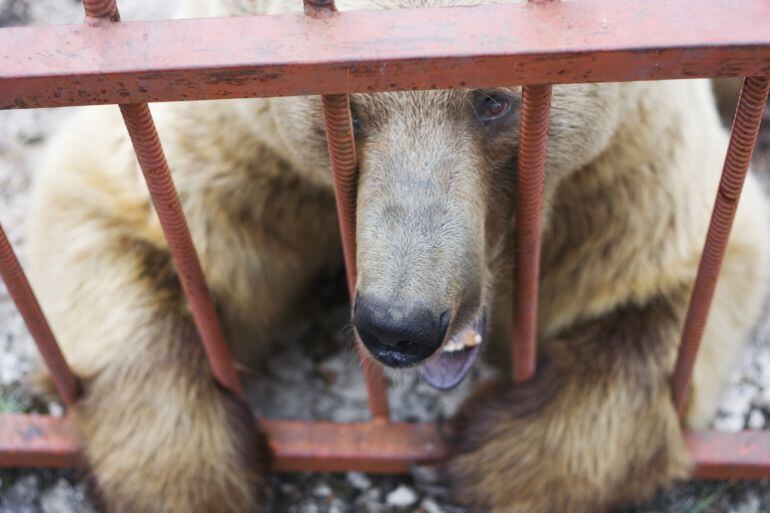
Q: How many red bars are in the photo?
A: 7